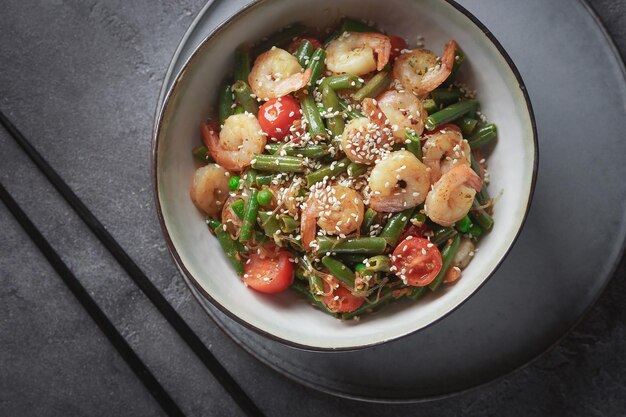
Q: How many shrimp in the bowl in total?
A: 11